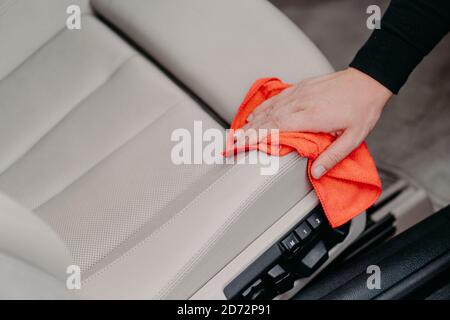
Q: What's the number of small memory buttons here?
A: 3